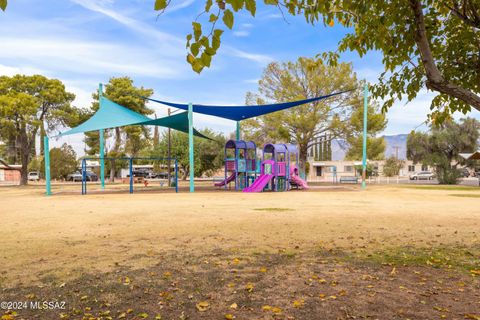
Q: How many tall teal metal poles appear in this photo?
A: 5